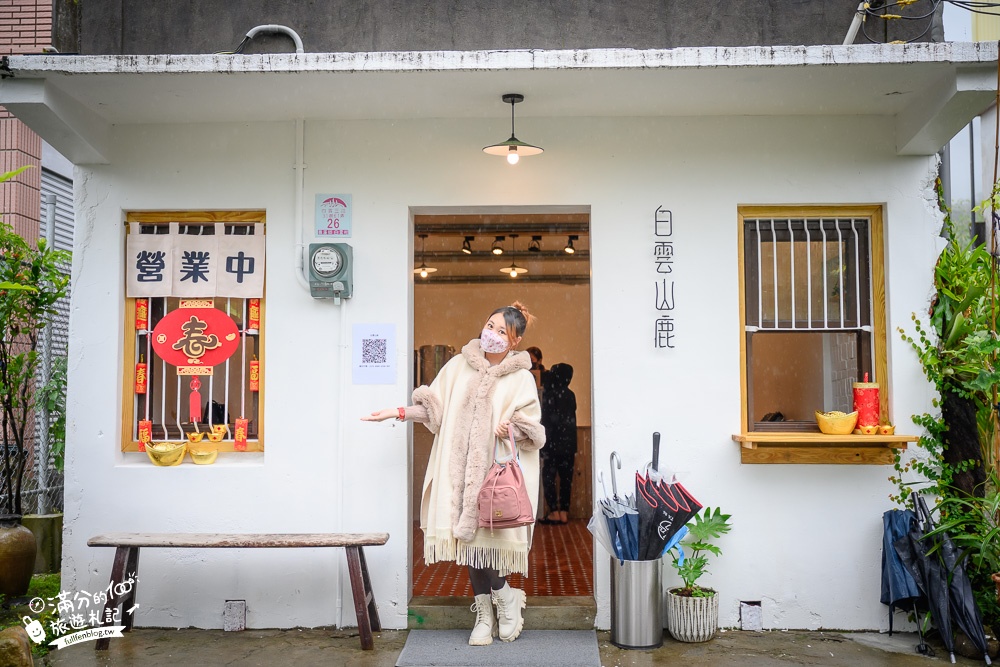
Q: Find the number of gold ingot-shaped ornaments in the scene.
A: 8